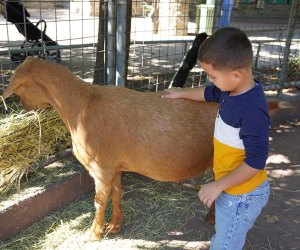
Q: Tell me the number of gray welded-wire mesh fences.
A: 1